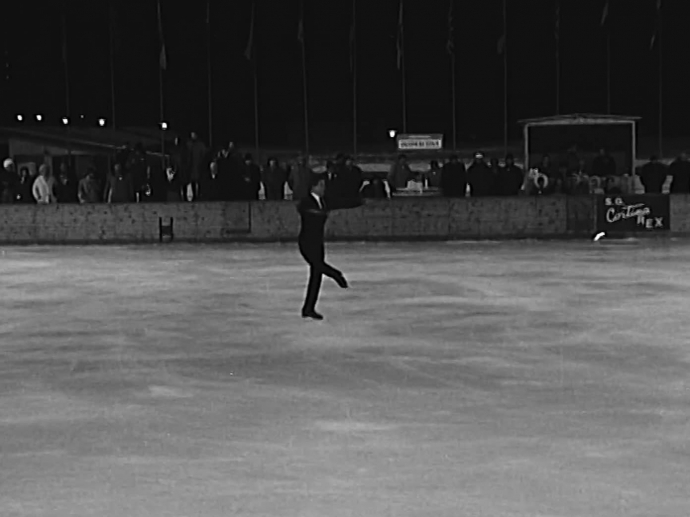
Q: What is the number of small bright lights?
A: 6